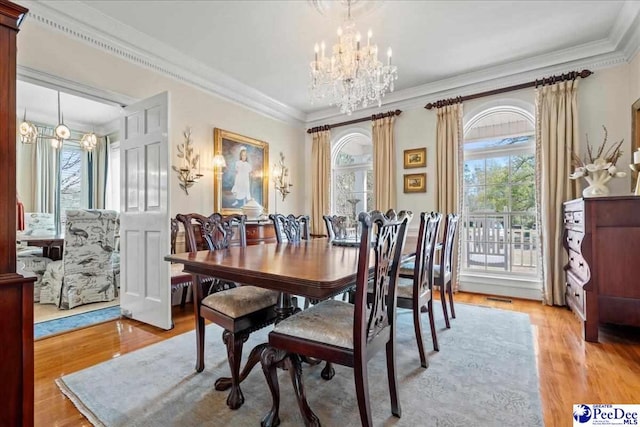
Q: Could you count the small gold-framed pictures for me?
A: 2